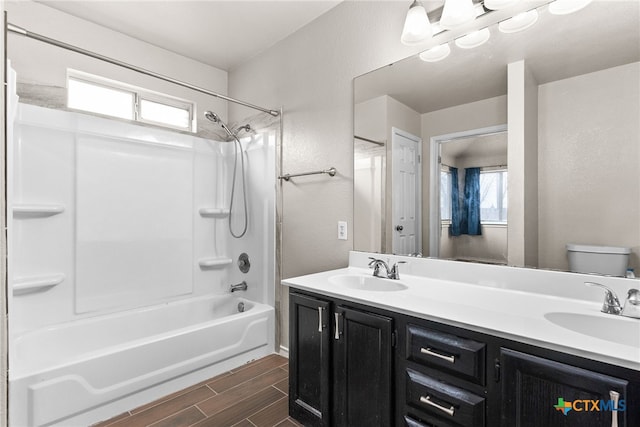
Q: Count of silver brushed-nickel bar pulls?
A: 5